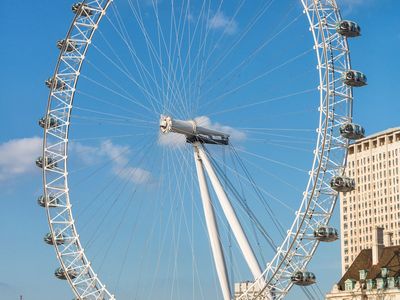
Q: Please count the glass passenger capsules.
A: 14